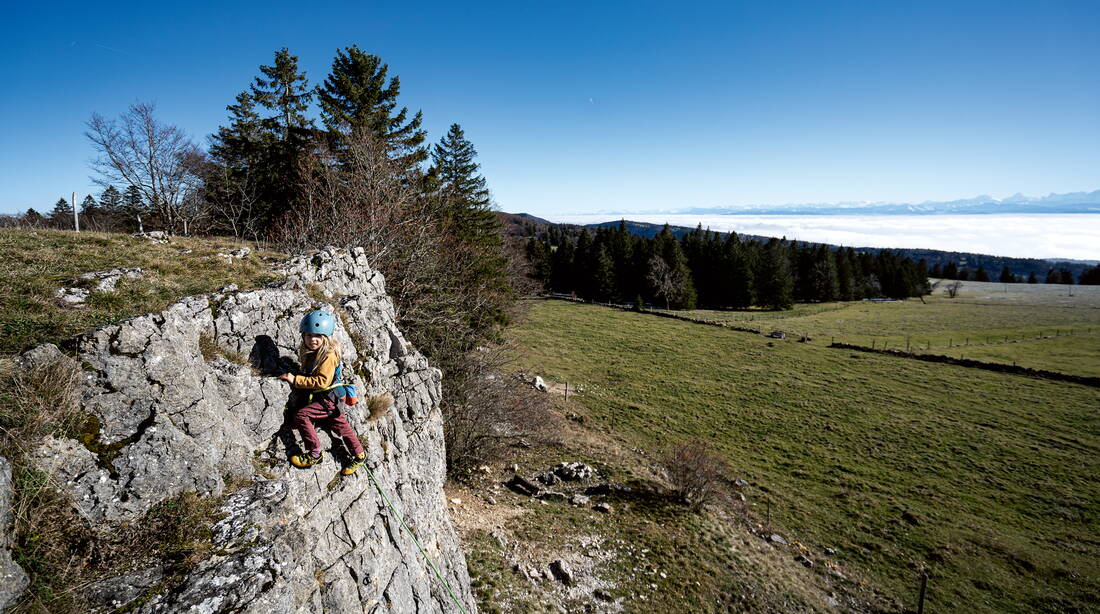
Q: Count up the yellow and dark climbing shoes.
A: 2